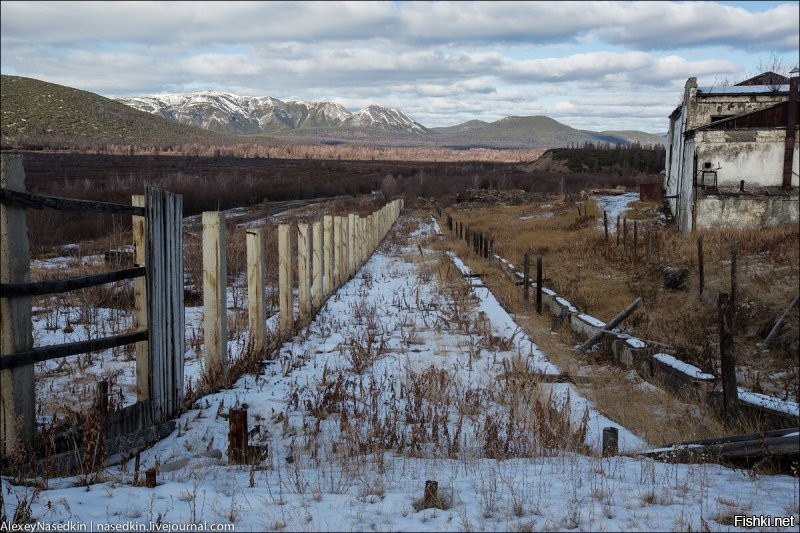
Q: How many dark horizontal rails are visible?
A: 3